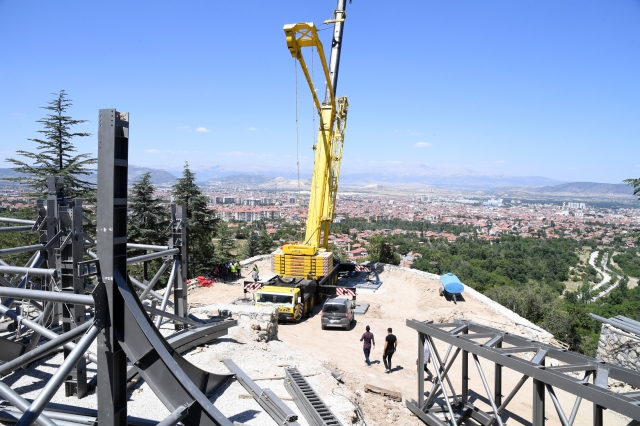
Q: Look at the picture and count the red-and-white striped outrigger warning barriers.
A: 3